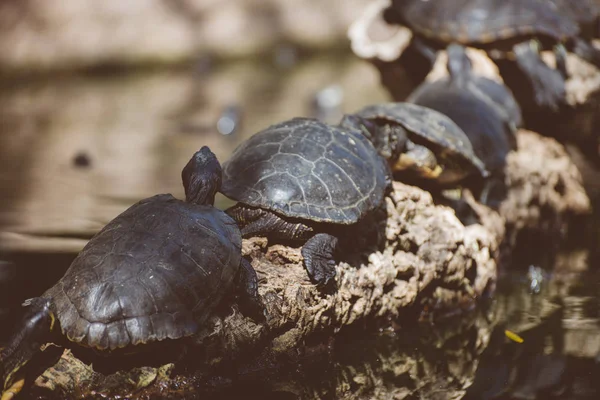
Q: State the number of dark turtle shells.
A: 5